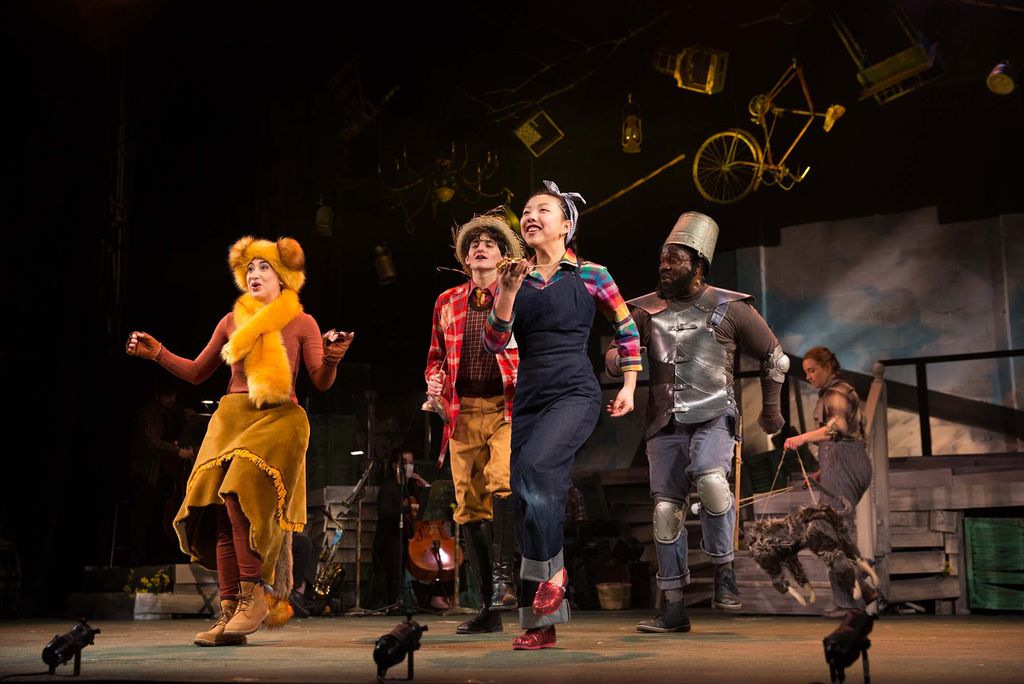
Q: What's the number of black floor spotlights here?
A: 3